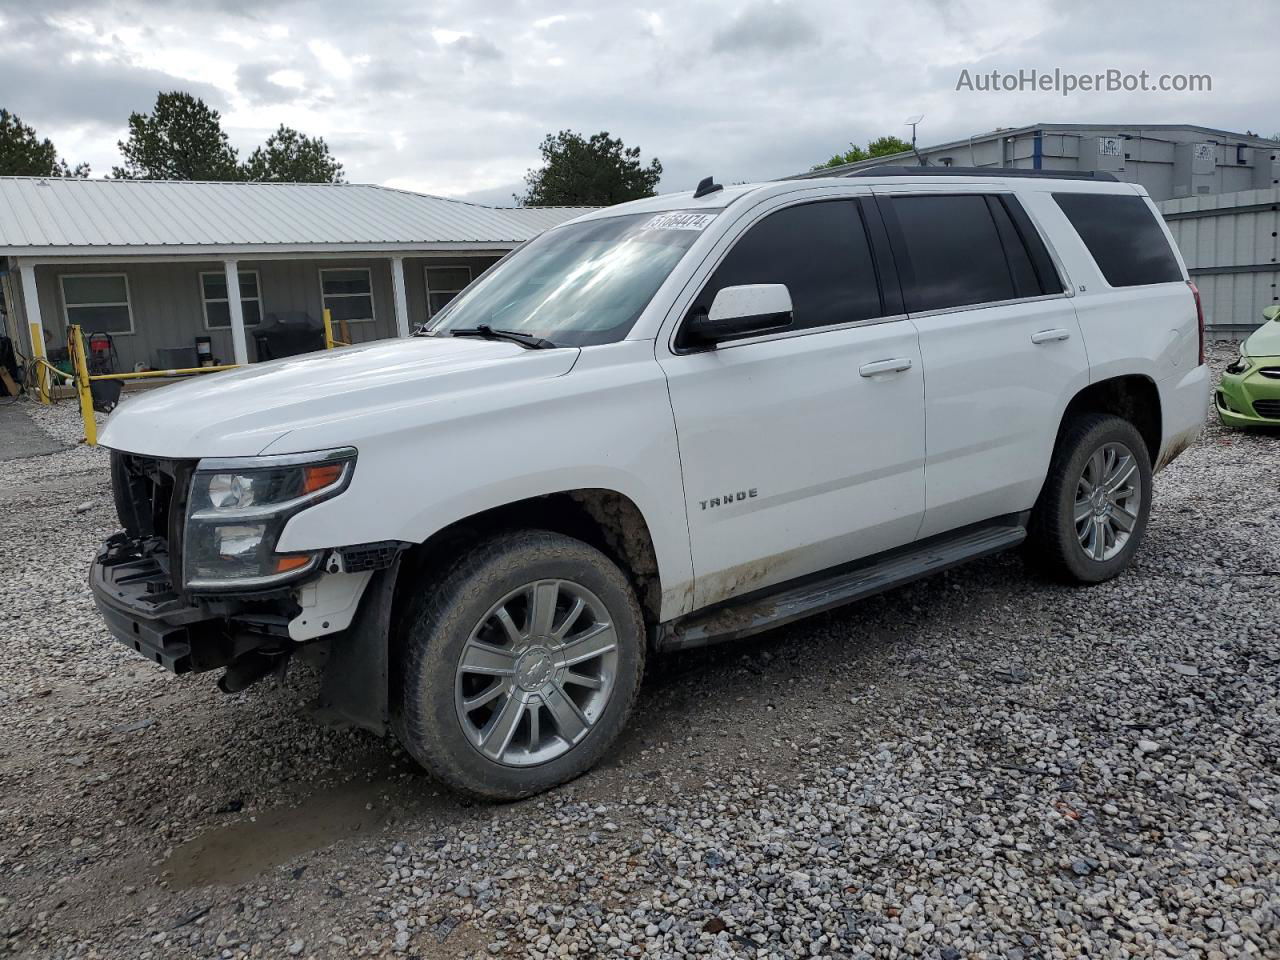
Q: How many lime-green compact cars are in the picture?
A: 1